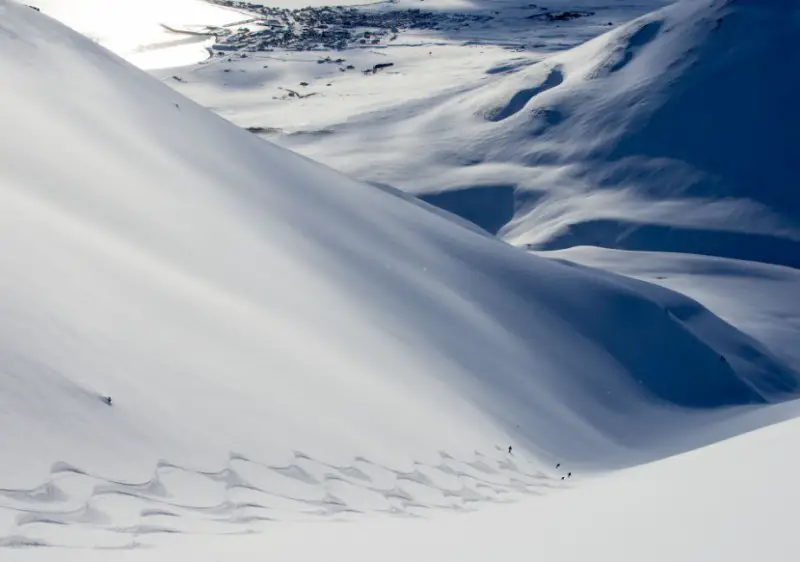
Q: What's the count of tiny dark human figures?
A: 5